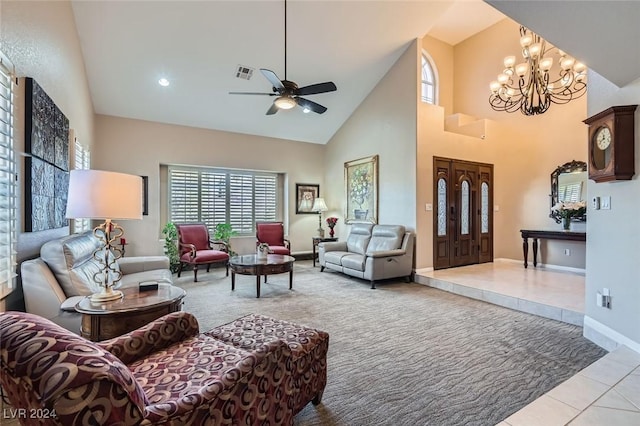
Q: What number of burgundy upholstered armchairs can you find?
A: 2